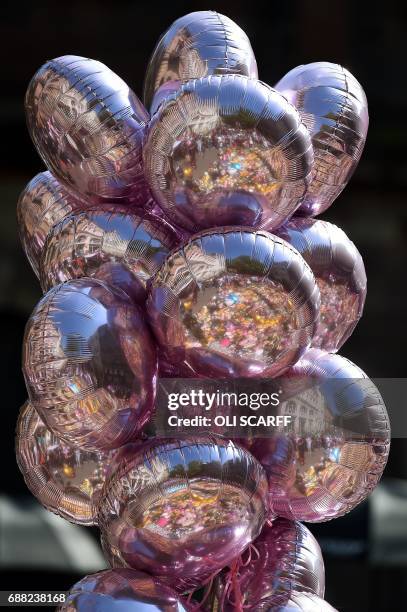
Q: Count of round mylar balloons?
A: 15